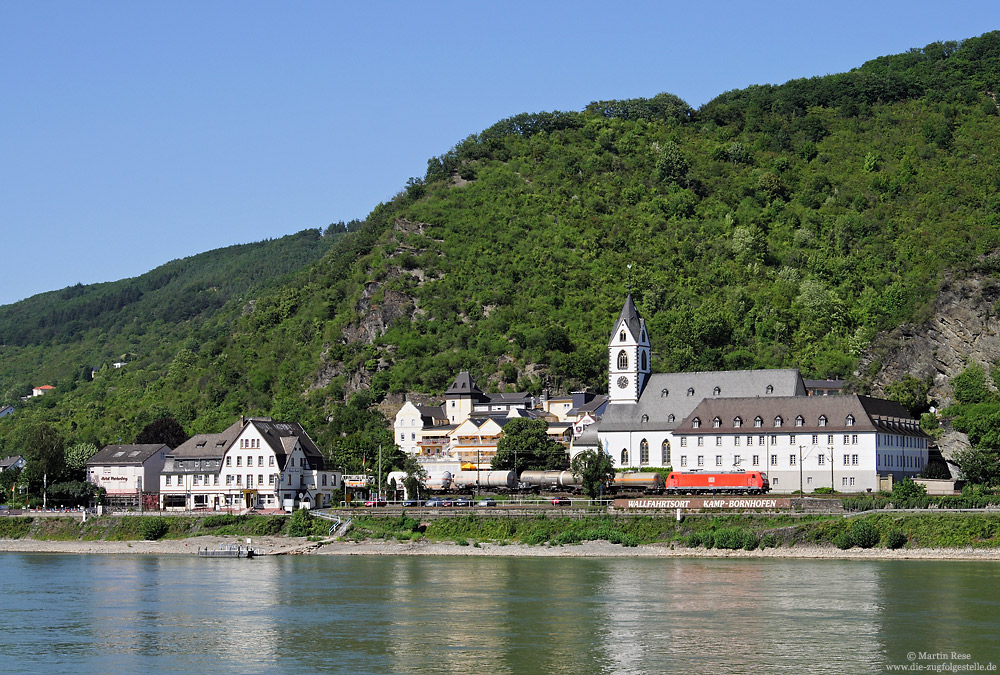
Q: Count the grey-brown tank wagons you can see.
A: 2